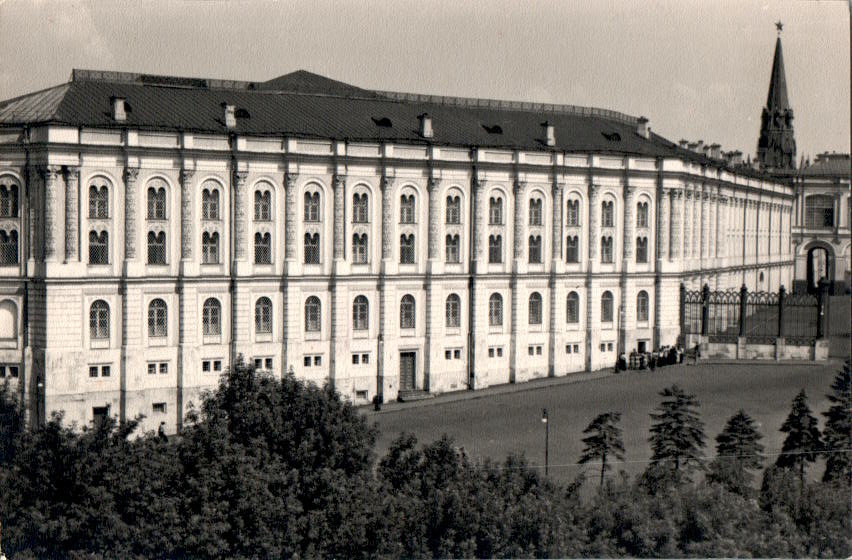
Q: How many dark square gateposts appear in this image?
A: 5